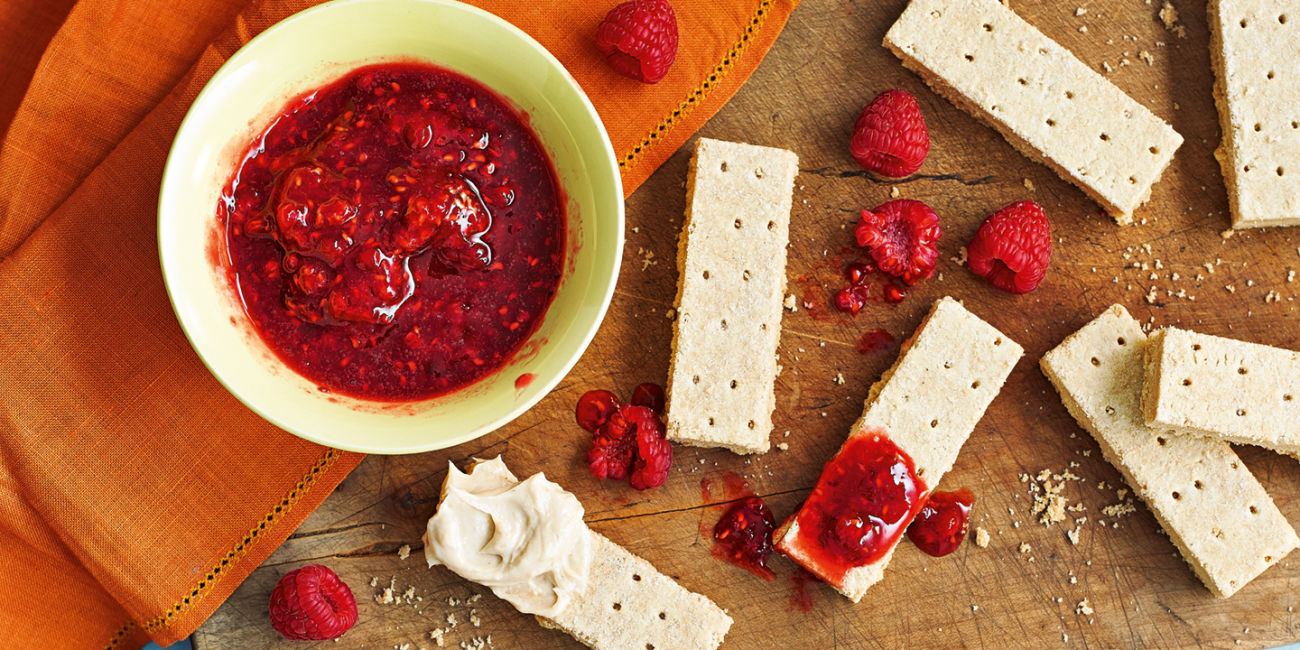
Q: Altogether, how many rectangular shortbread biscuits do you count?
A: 7